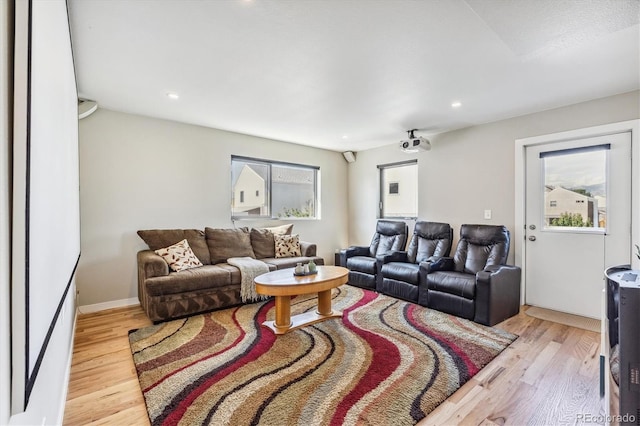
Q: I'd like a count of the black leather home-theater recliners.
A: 3